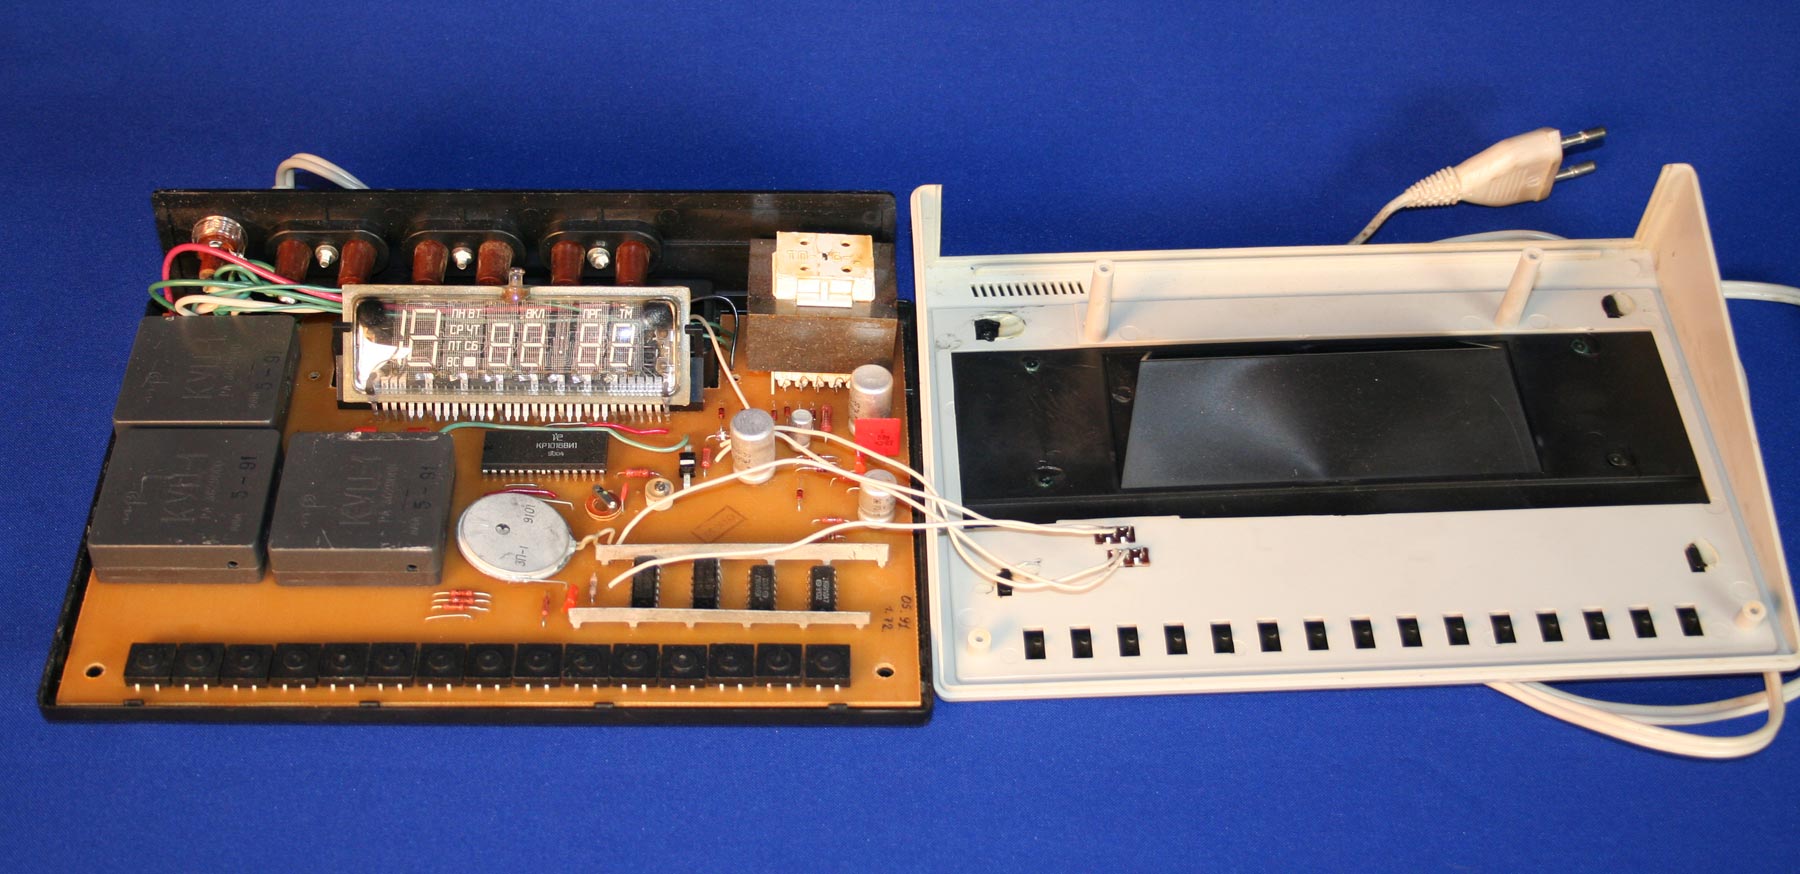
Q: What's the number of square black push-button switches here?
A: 15